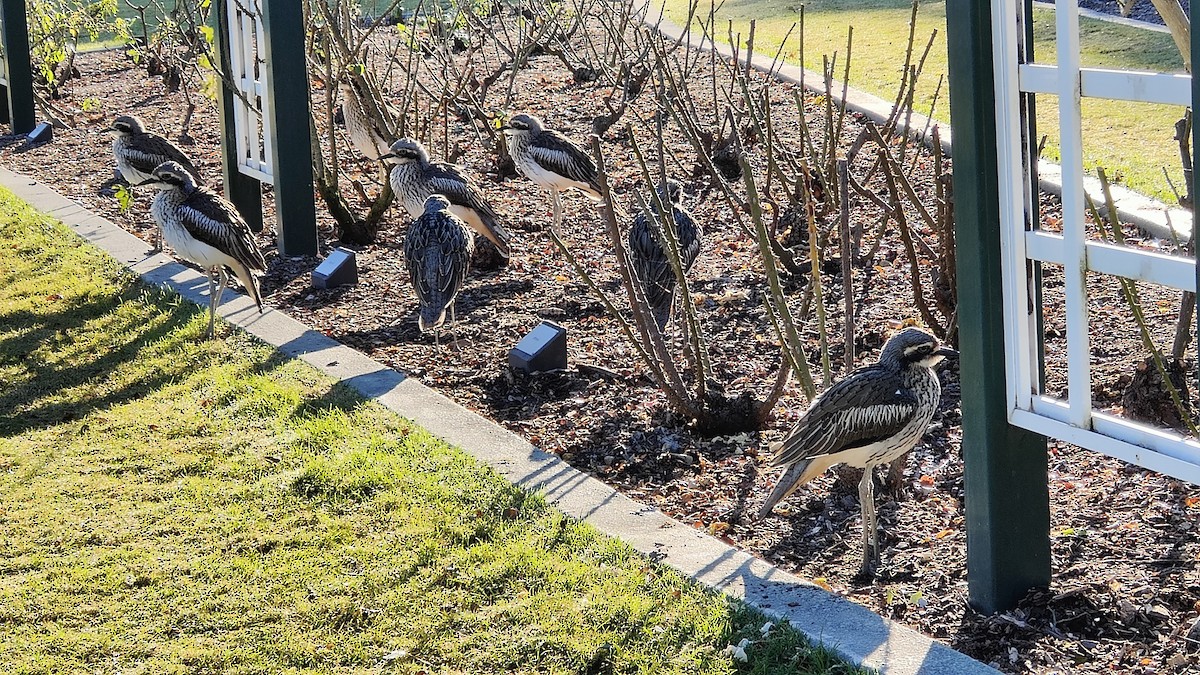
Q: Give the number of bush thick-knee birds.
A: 8